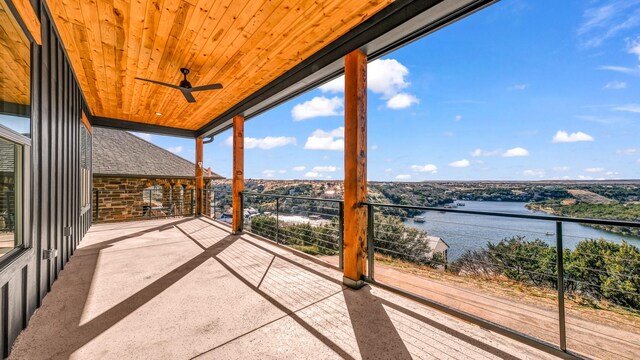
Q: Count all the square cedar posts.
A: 3